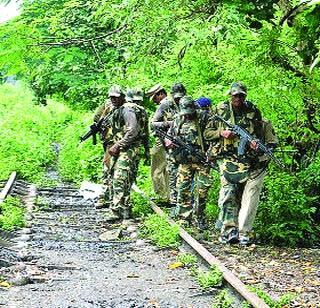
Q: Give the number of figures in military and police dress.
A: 7